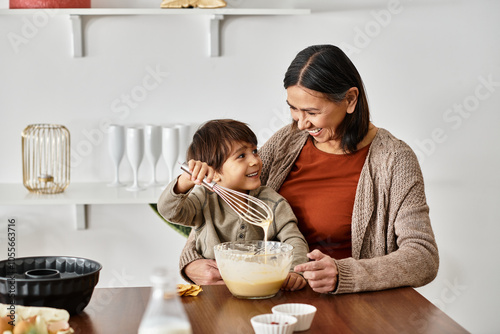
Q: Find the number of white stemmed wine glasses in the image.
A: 5